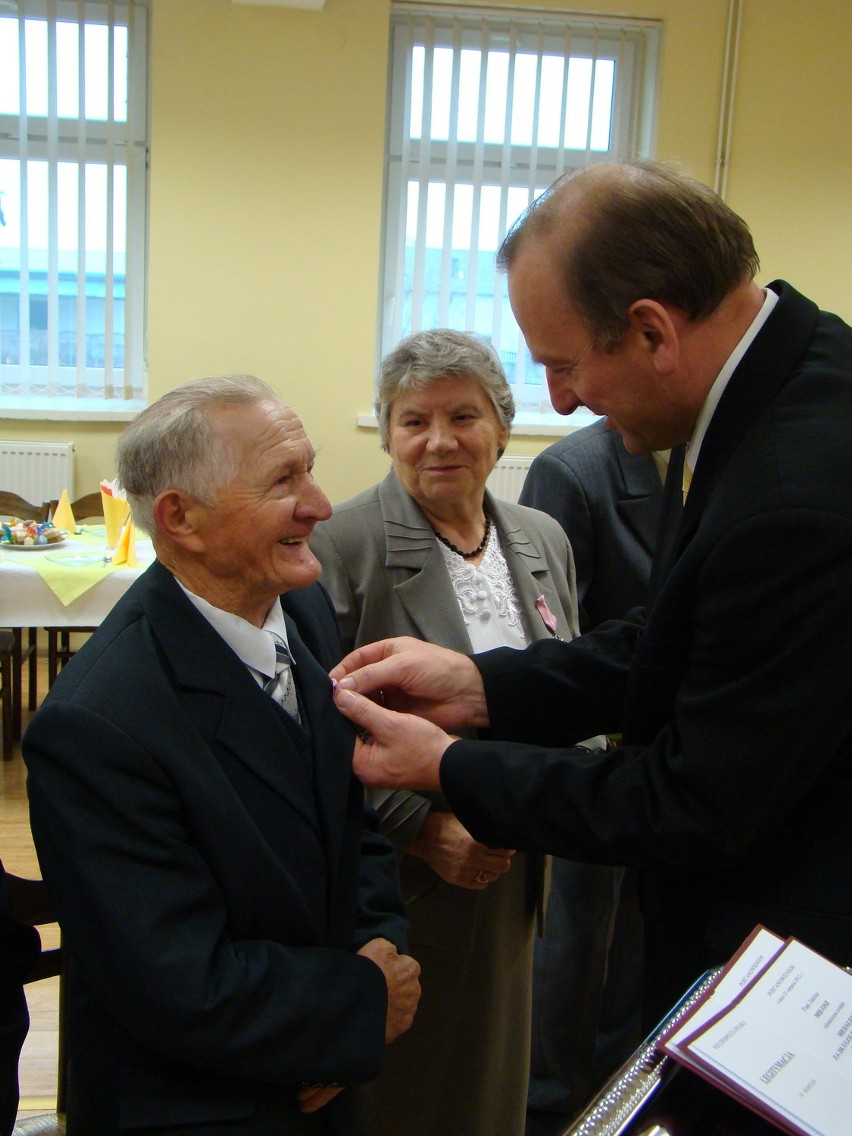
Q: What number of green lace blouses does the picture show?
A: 0